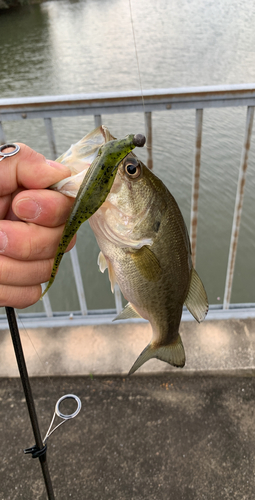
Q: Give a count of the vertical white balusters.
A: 6